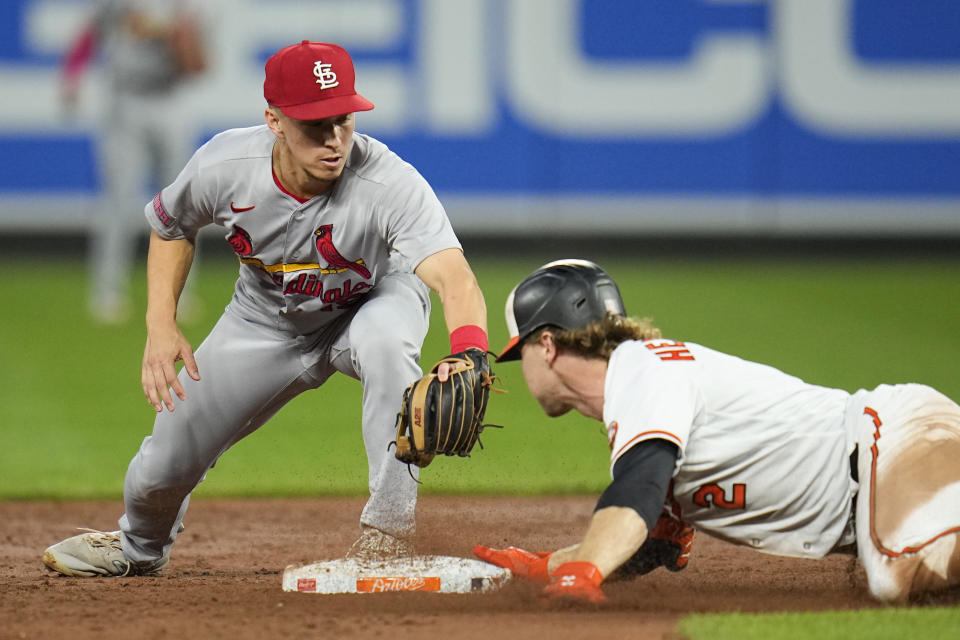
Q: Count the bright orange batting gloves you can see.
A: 2